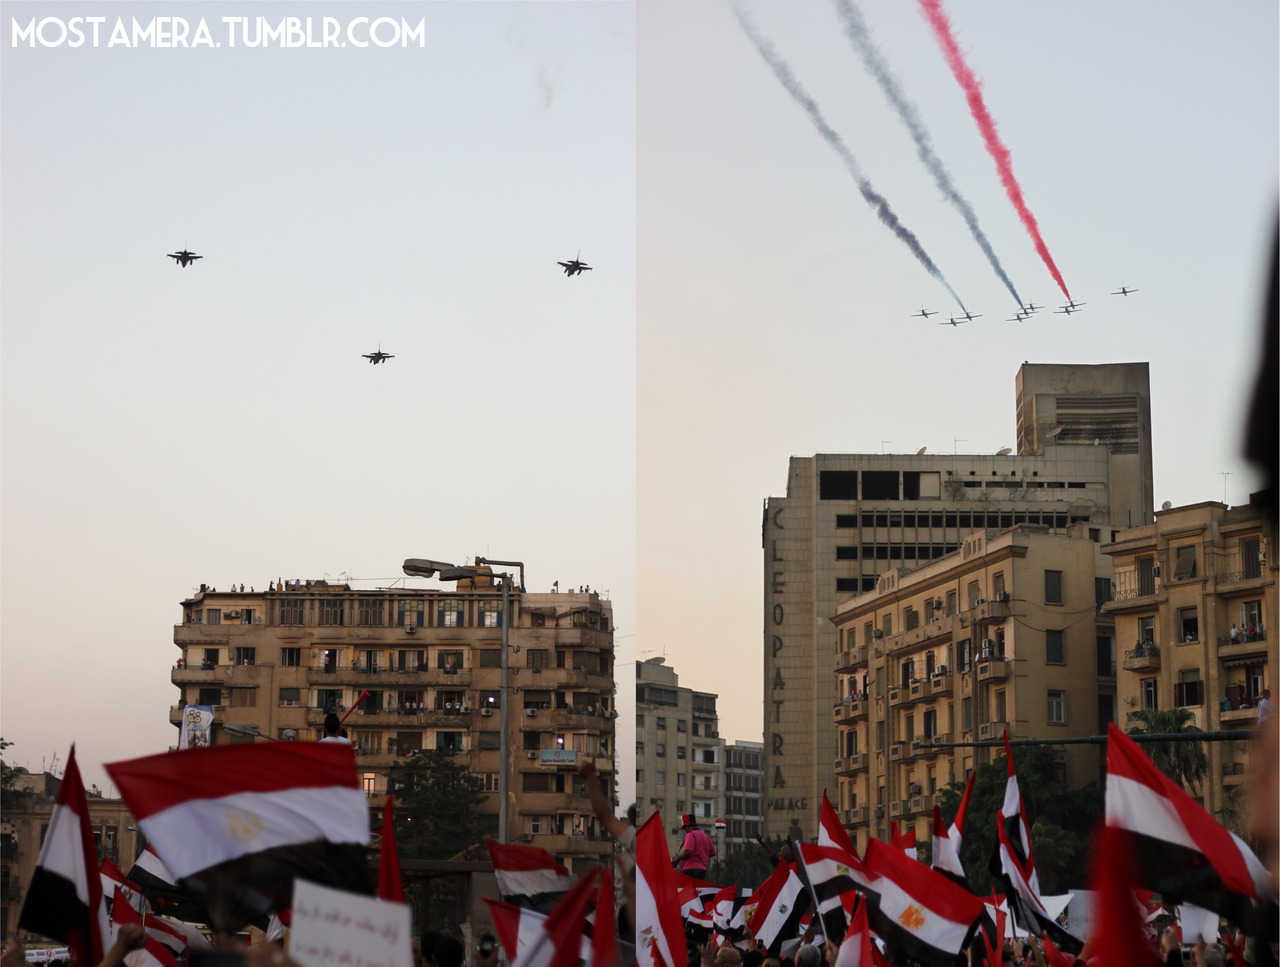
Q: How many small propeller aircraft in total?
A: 9